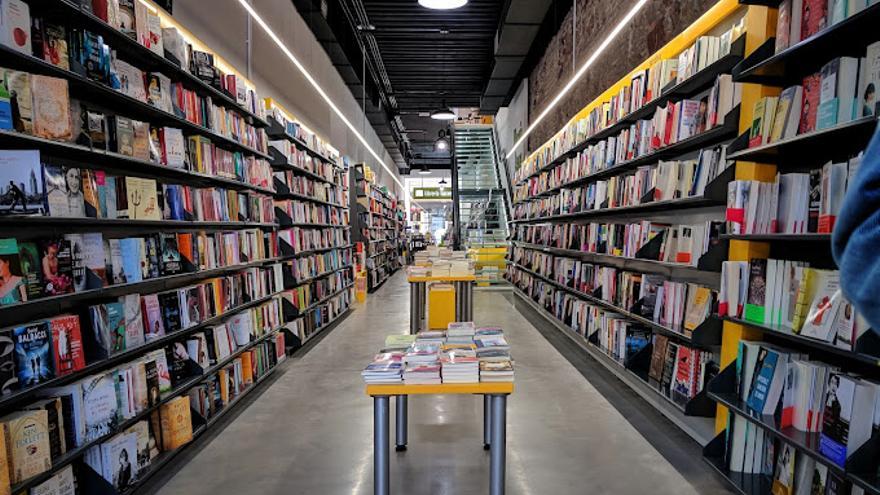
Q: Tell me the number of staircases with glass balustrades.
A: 1